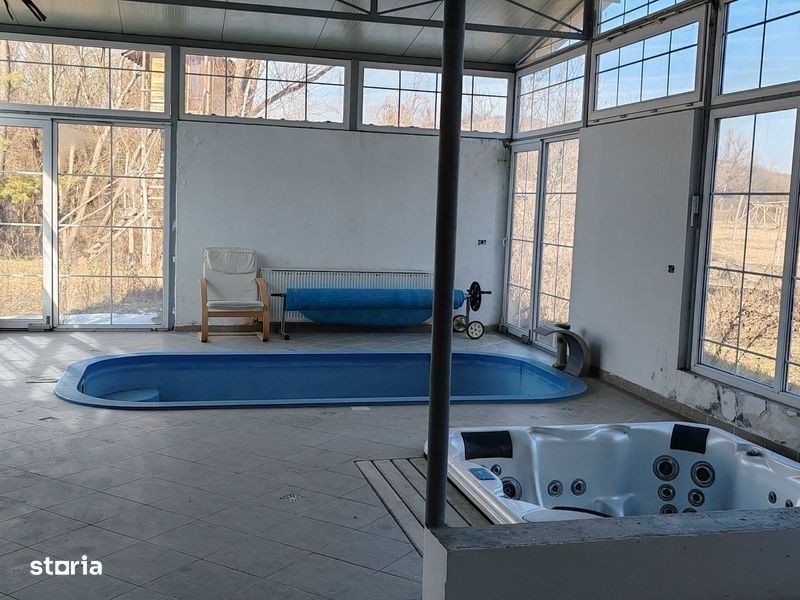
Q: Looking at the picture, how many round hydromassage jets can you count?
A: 12